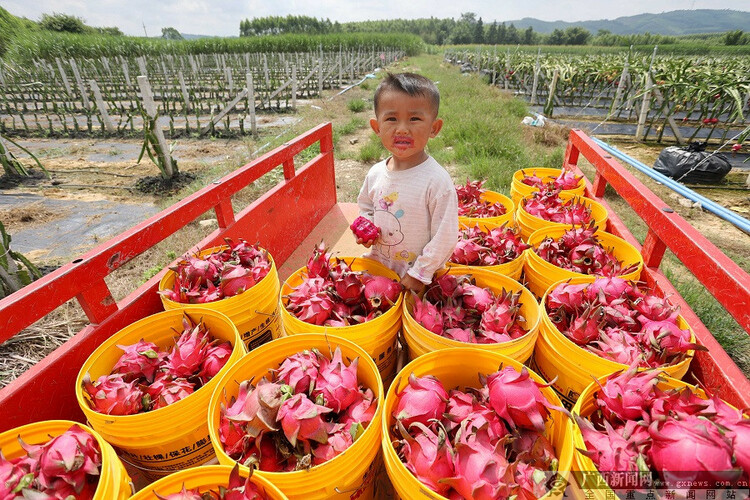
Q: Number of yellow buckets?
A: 15